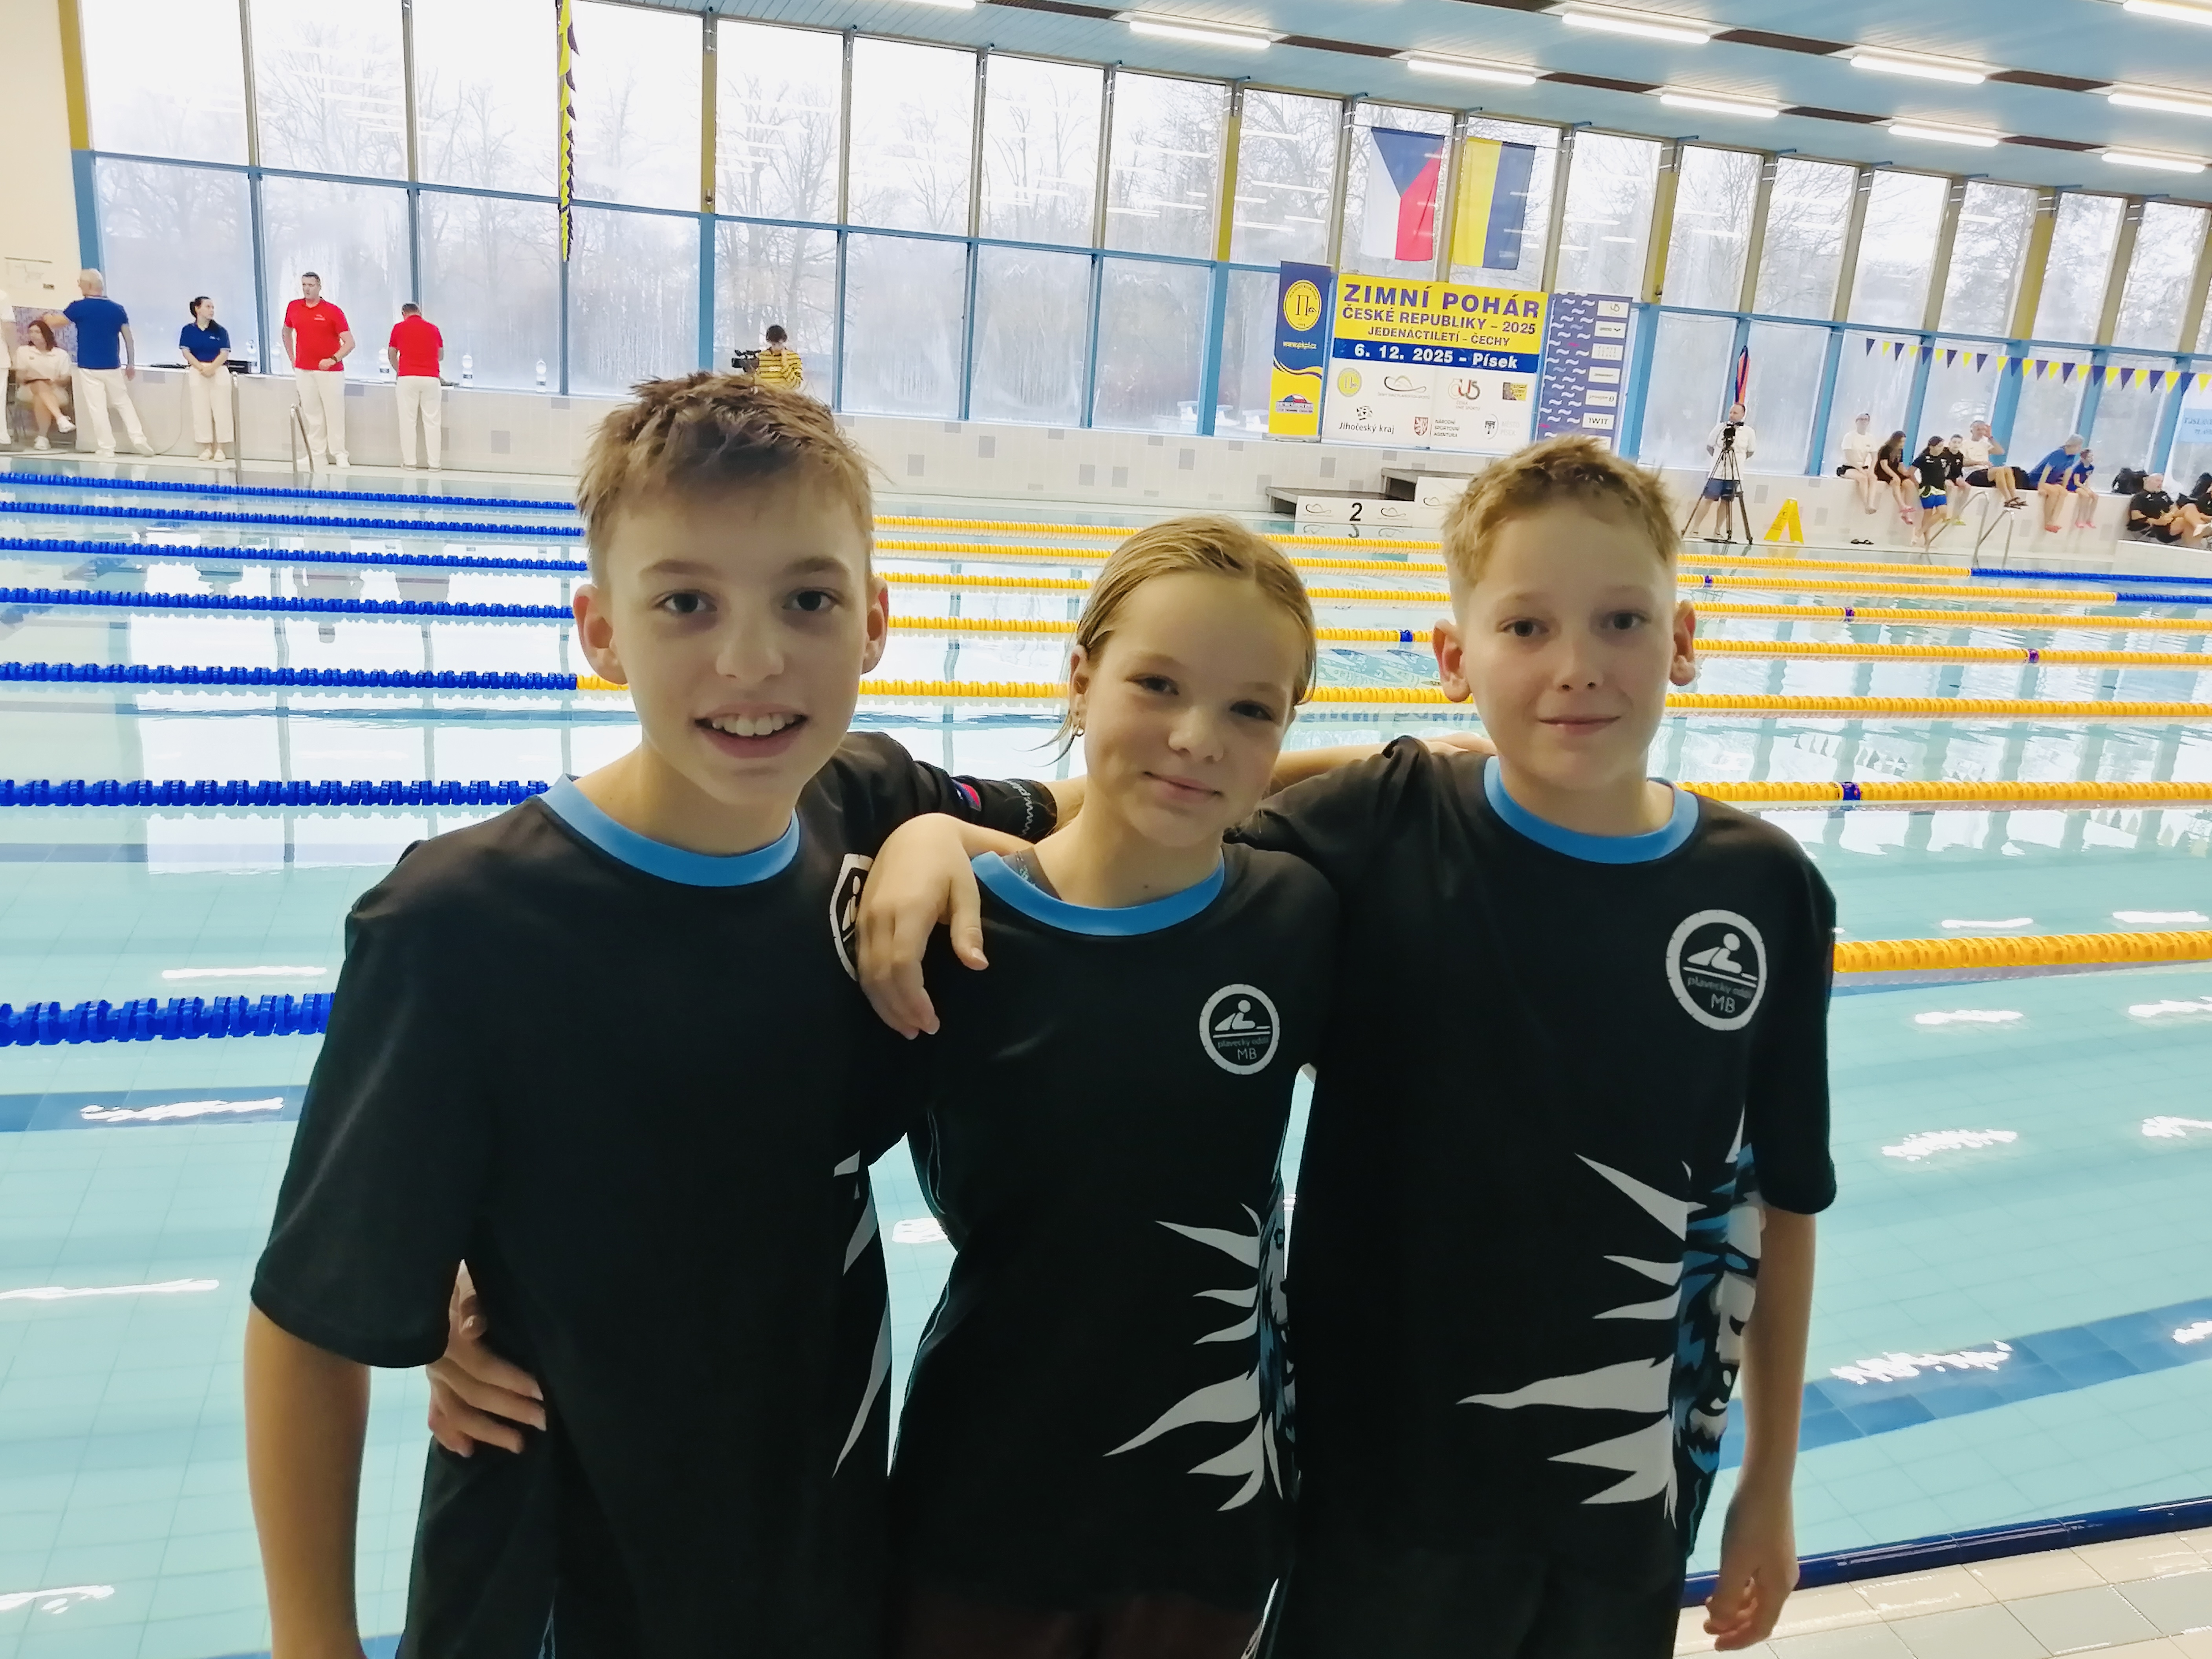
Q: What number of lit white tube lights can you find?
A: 10